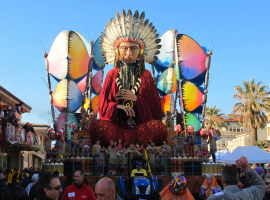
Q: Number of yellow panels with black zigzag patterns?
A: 2